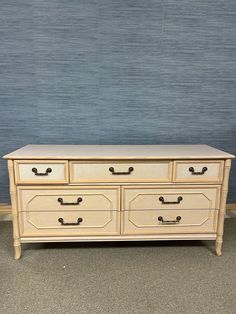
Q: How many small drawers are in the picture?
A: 2